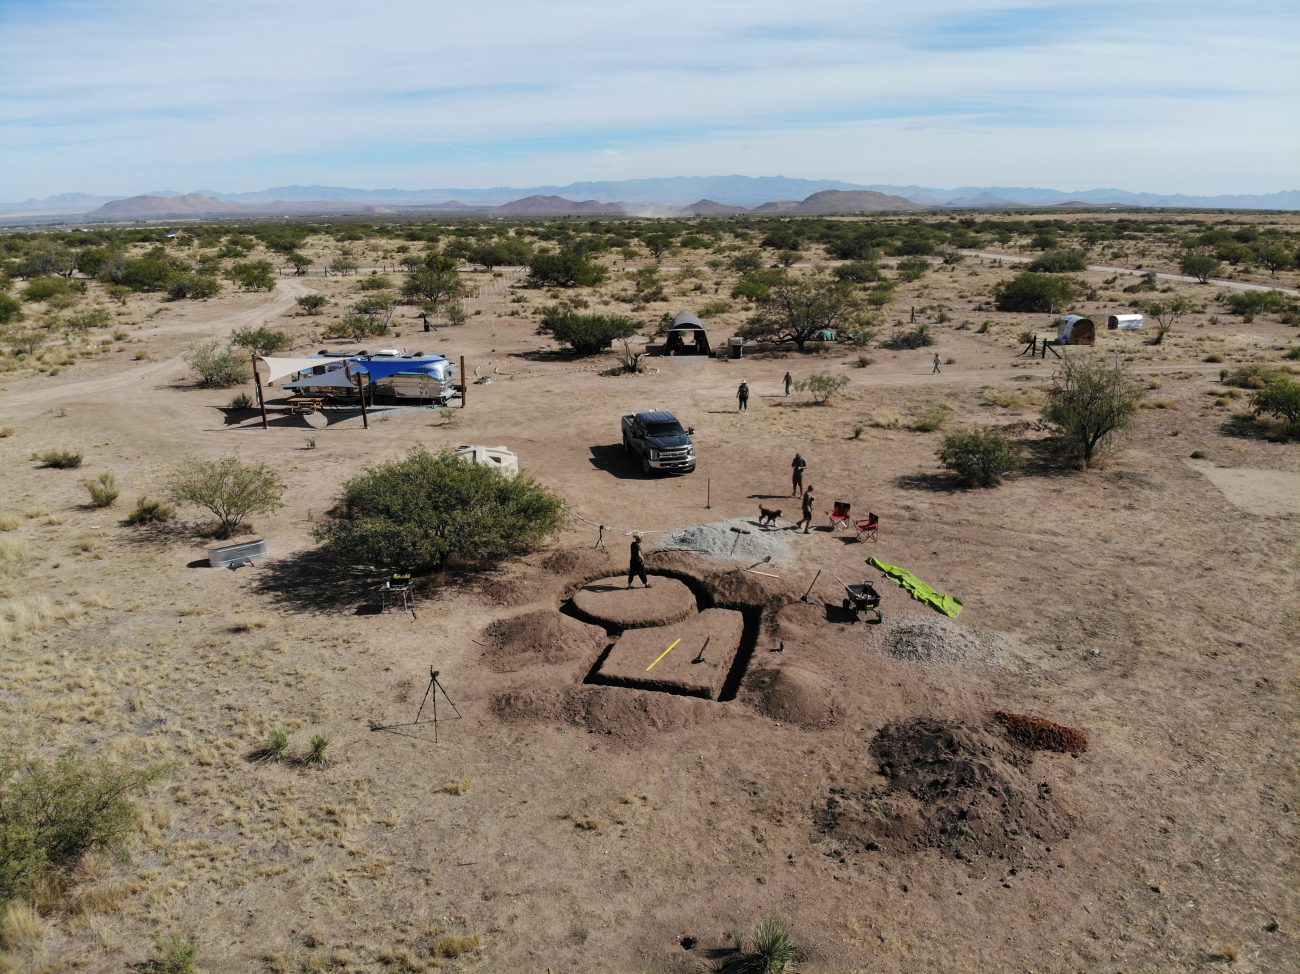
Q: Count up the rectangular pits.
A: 1